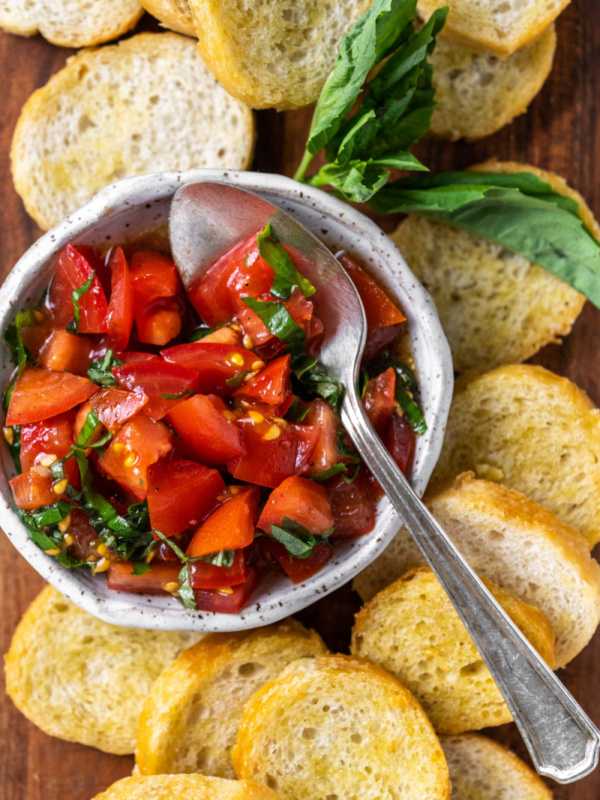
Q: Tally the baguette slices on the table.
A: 15